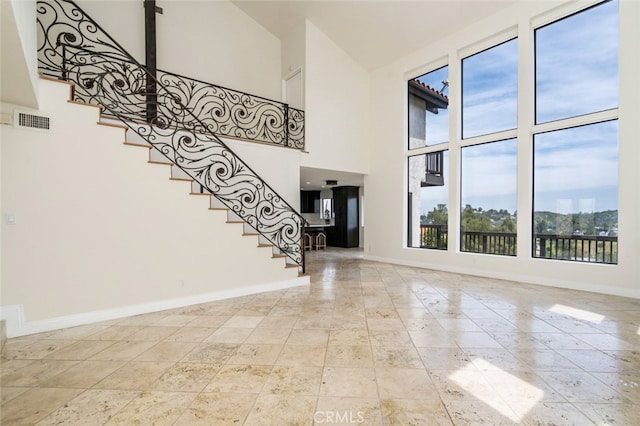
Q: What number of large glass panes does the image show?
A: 6